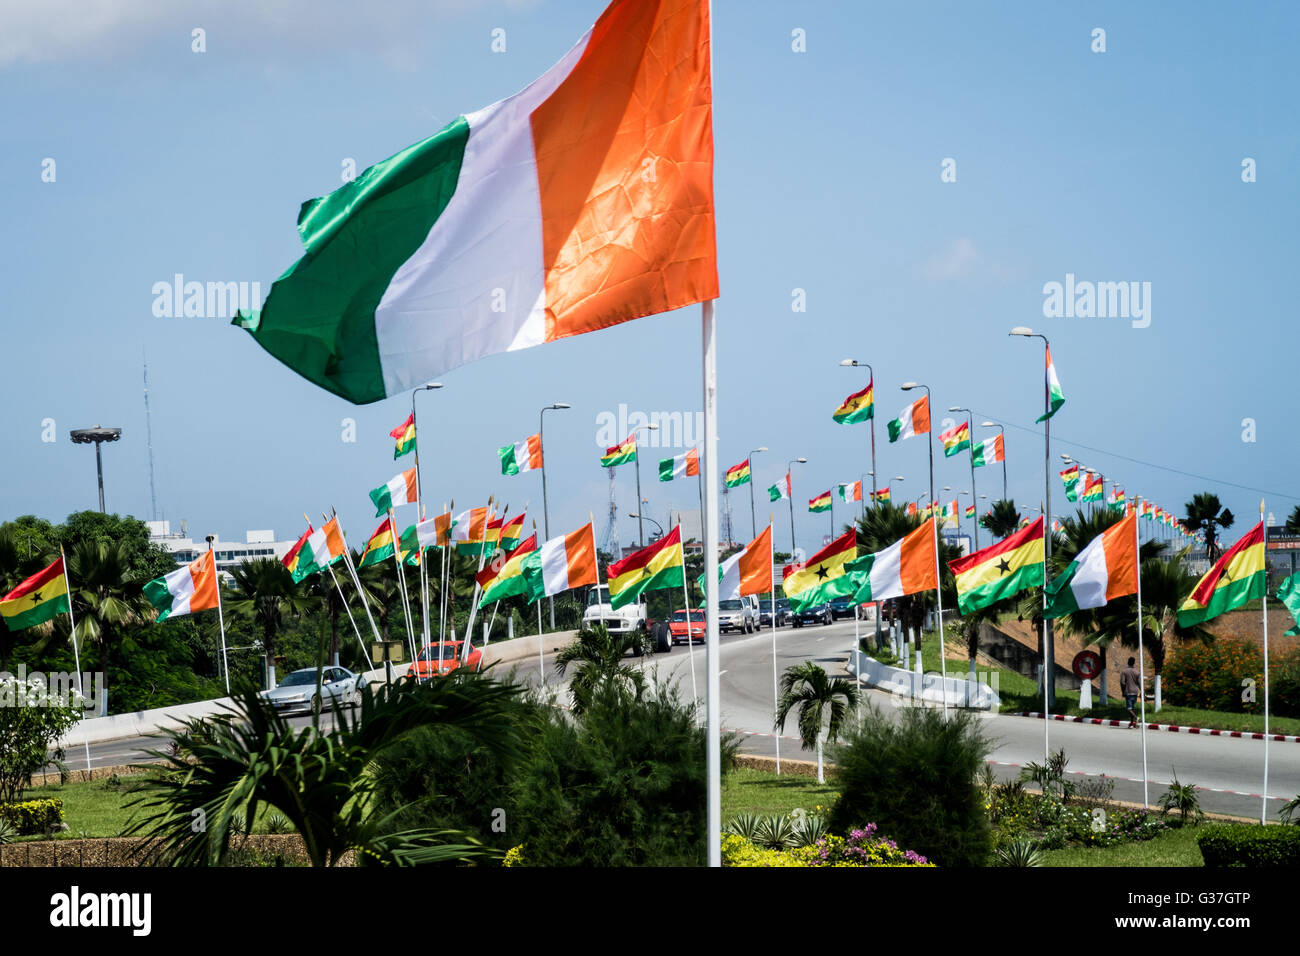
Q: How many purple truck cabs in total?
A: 0